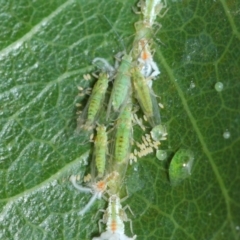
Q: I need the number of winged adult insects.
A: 5